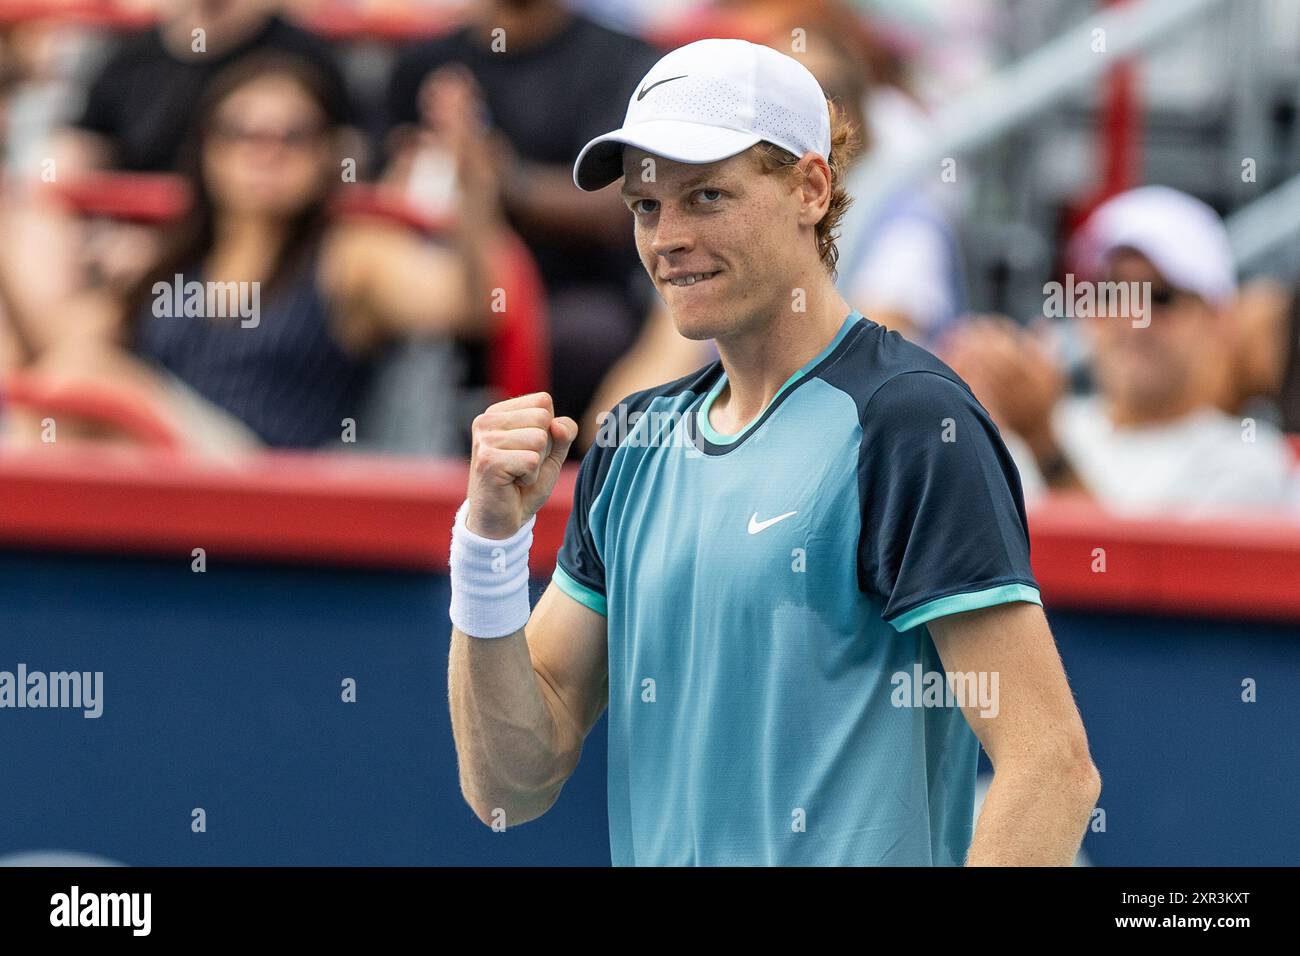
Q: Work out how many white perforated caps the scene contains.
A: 1